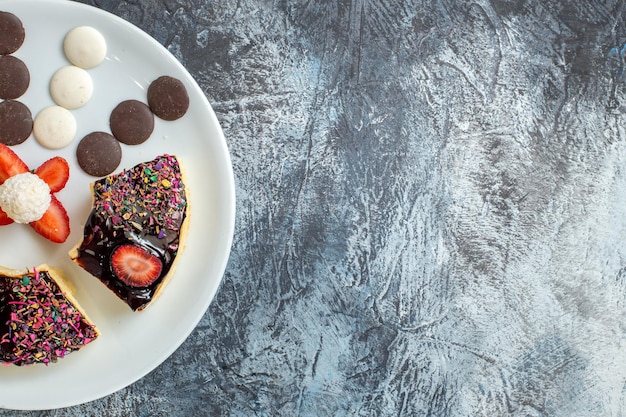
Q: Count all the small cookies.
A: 9